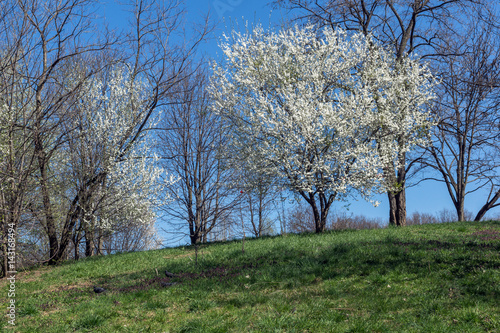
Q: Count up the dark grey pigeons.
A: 3